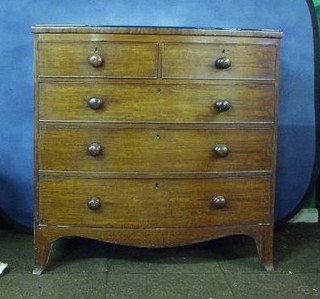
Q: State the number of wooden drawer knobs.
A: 8